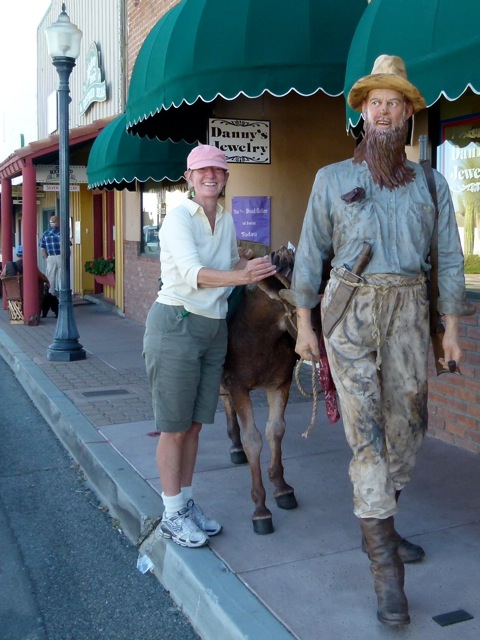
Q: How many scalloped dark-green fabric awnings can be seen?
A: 3